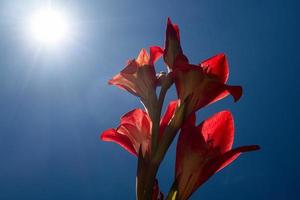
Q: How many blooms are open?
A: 4